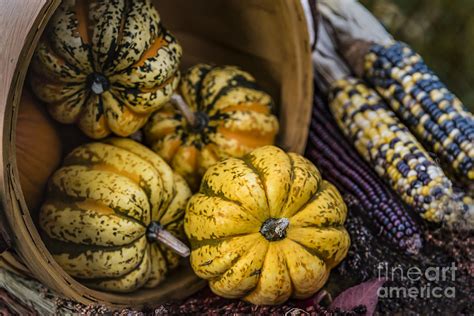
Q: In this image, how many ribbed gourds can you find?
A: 4